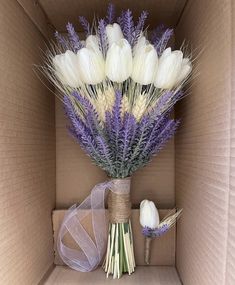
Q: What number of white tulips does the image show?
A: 10